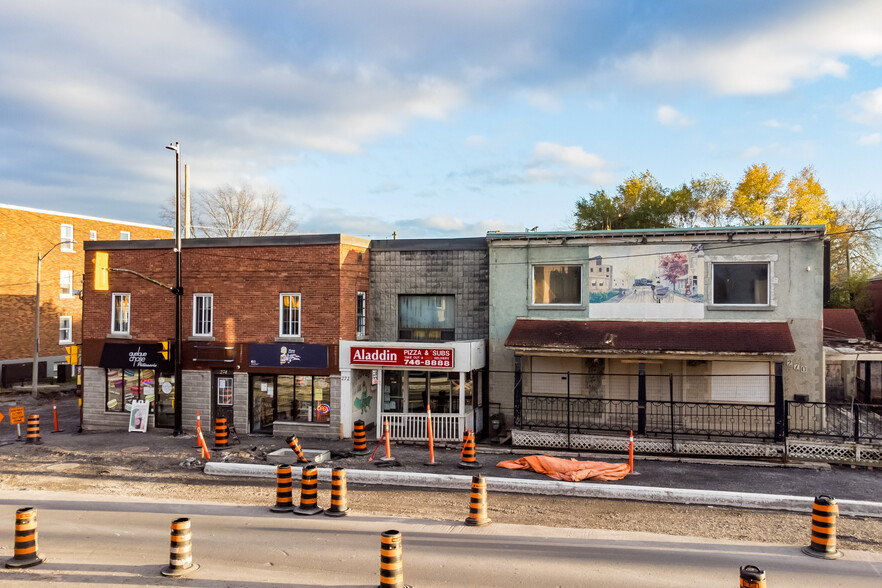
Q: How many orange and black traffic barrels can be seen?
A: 14